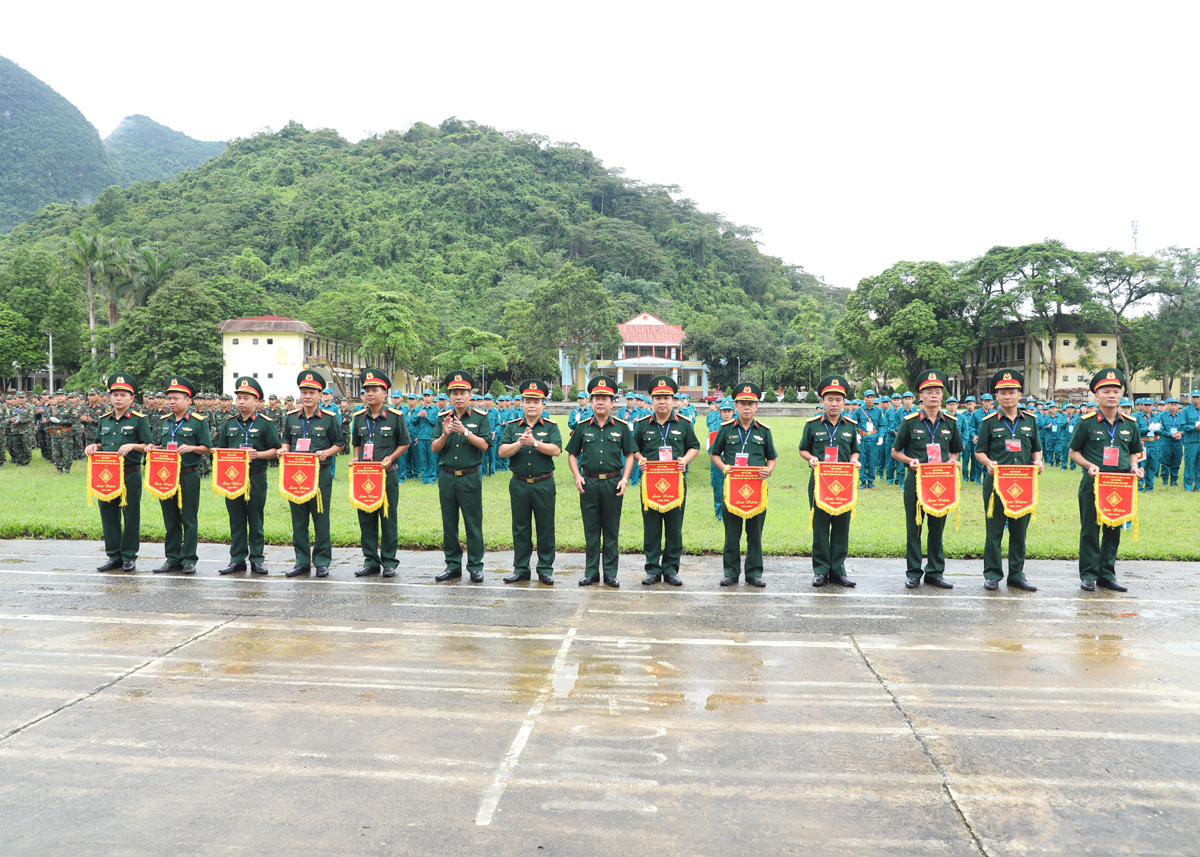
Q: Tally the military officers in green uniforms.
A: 14